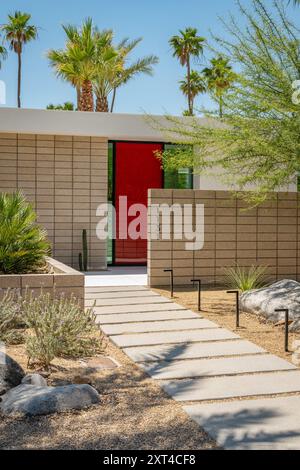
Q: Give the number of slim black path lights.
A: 4